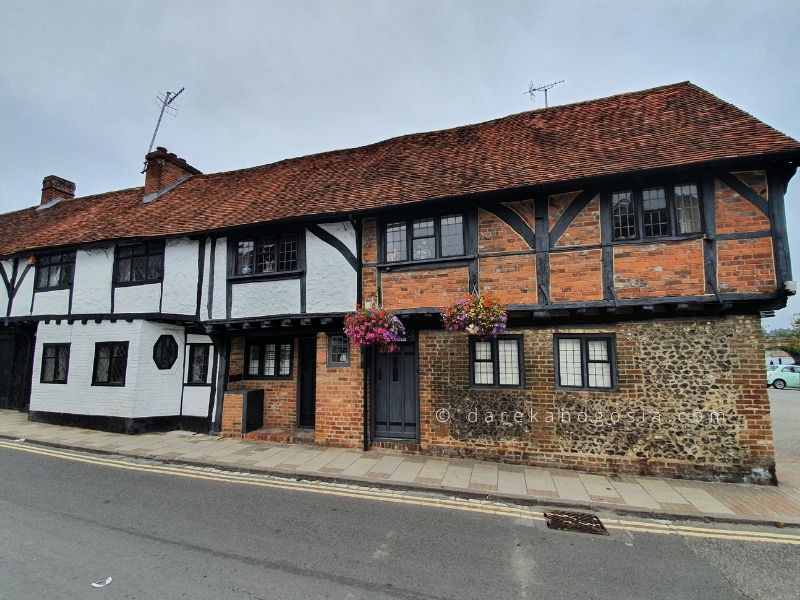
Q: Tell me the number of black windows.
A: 13